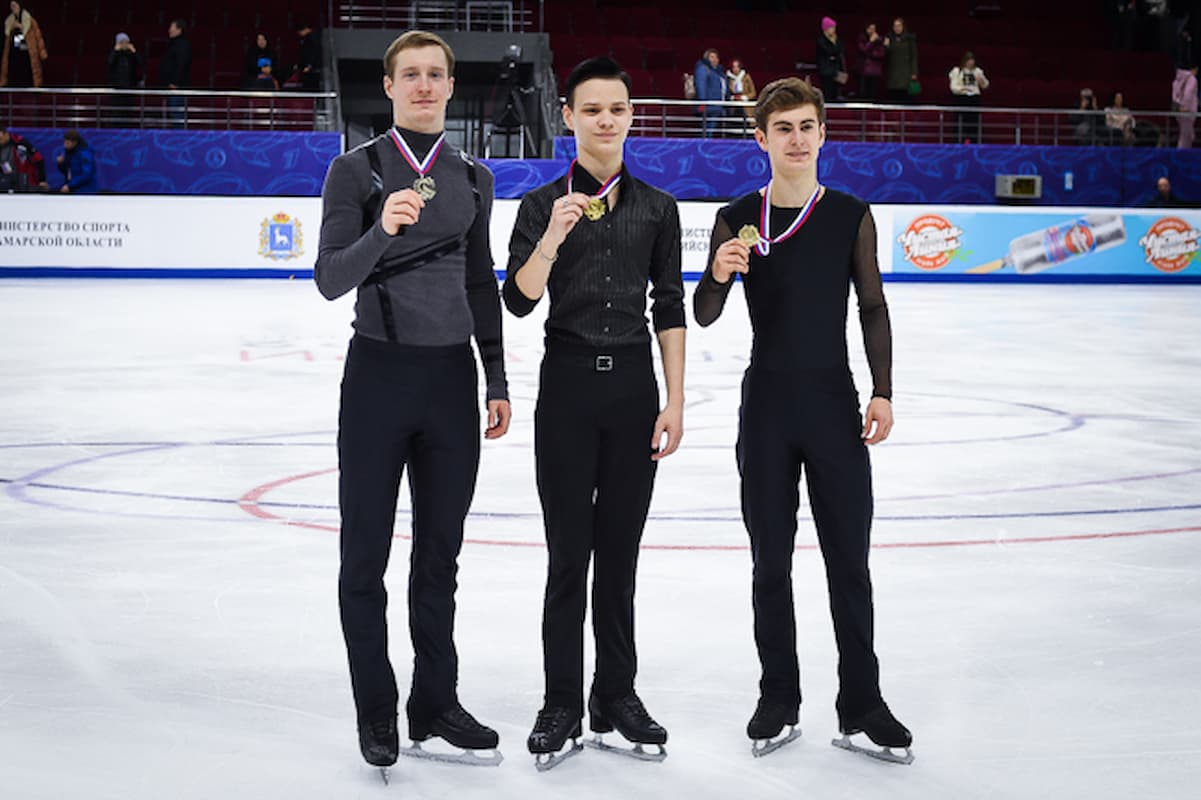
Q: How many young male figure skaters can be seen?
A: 3